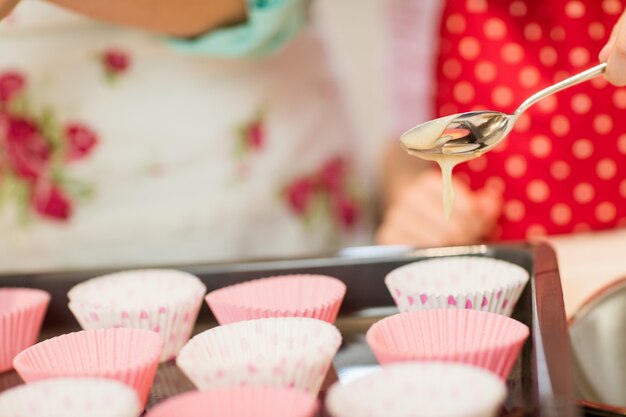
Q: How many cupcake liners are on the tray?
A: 10